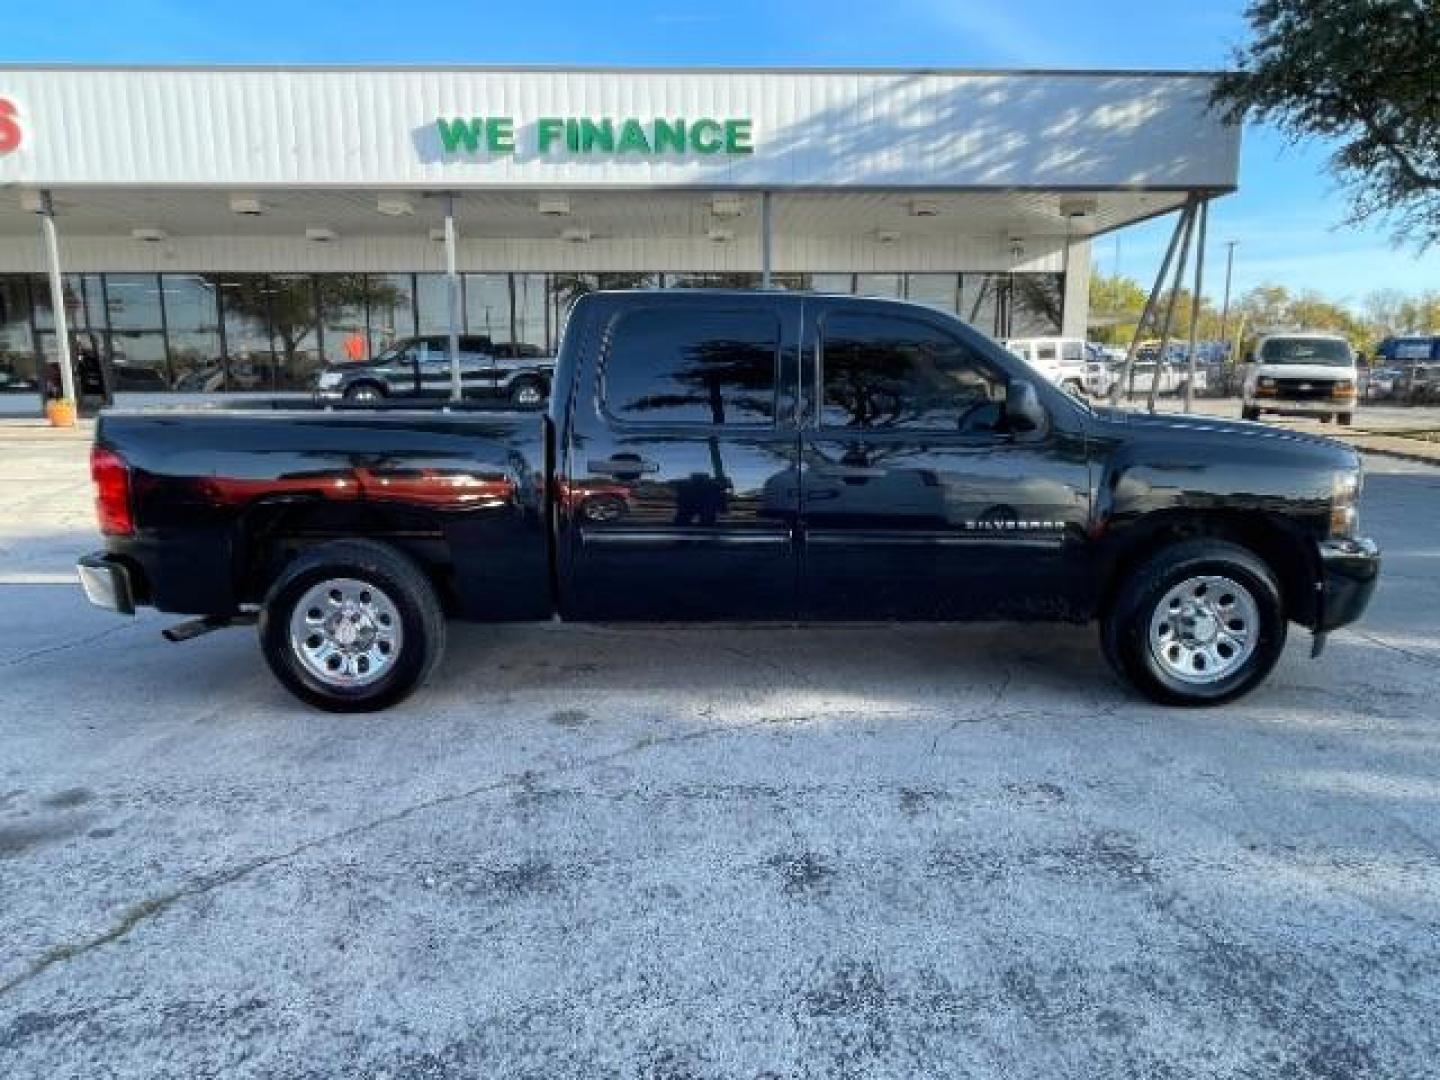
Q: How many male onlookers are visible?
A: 0